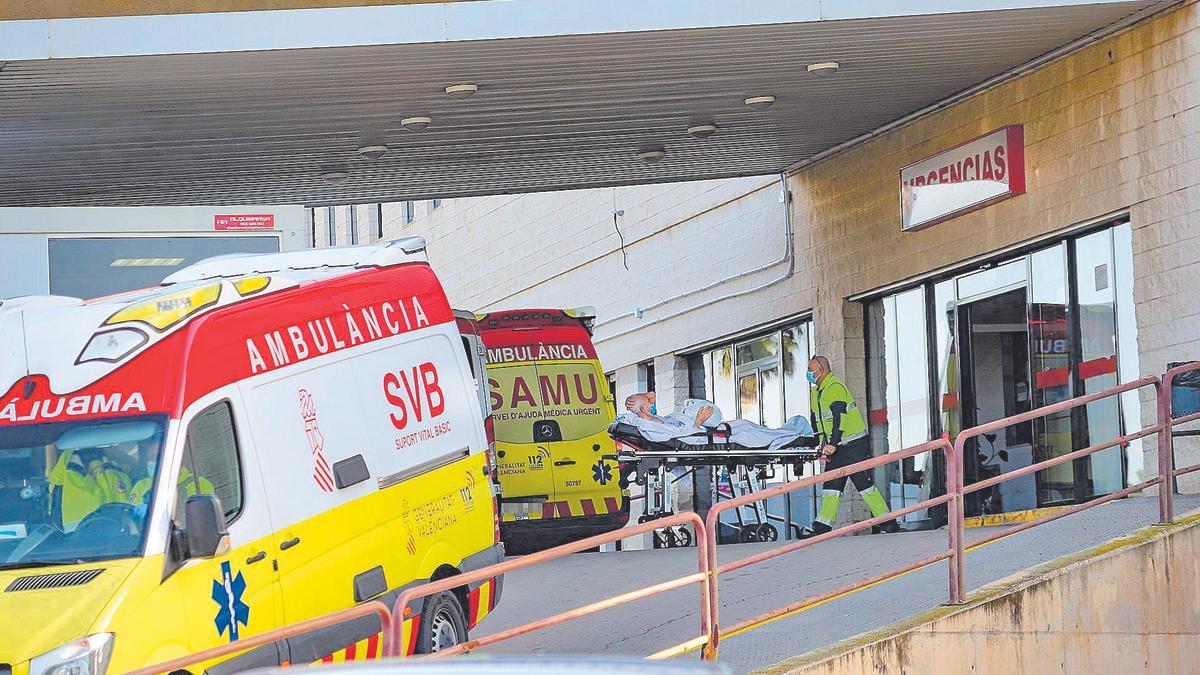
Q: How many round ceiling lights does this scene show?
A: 8